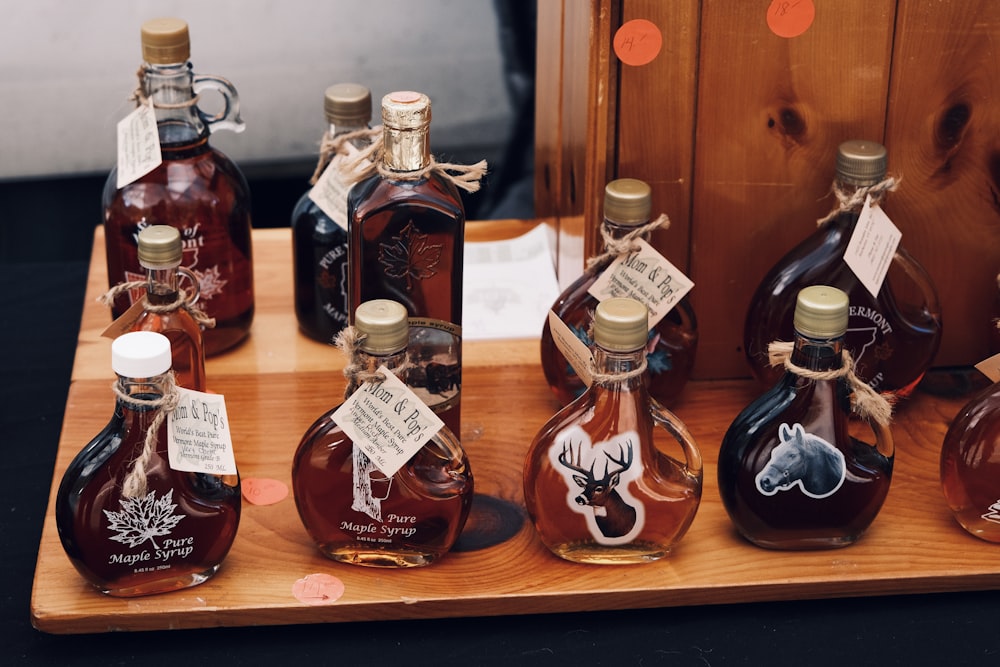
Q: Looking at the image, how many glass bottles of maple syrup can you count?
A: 11